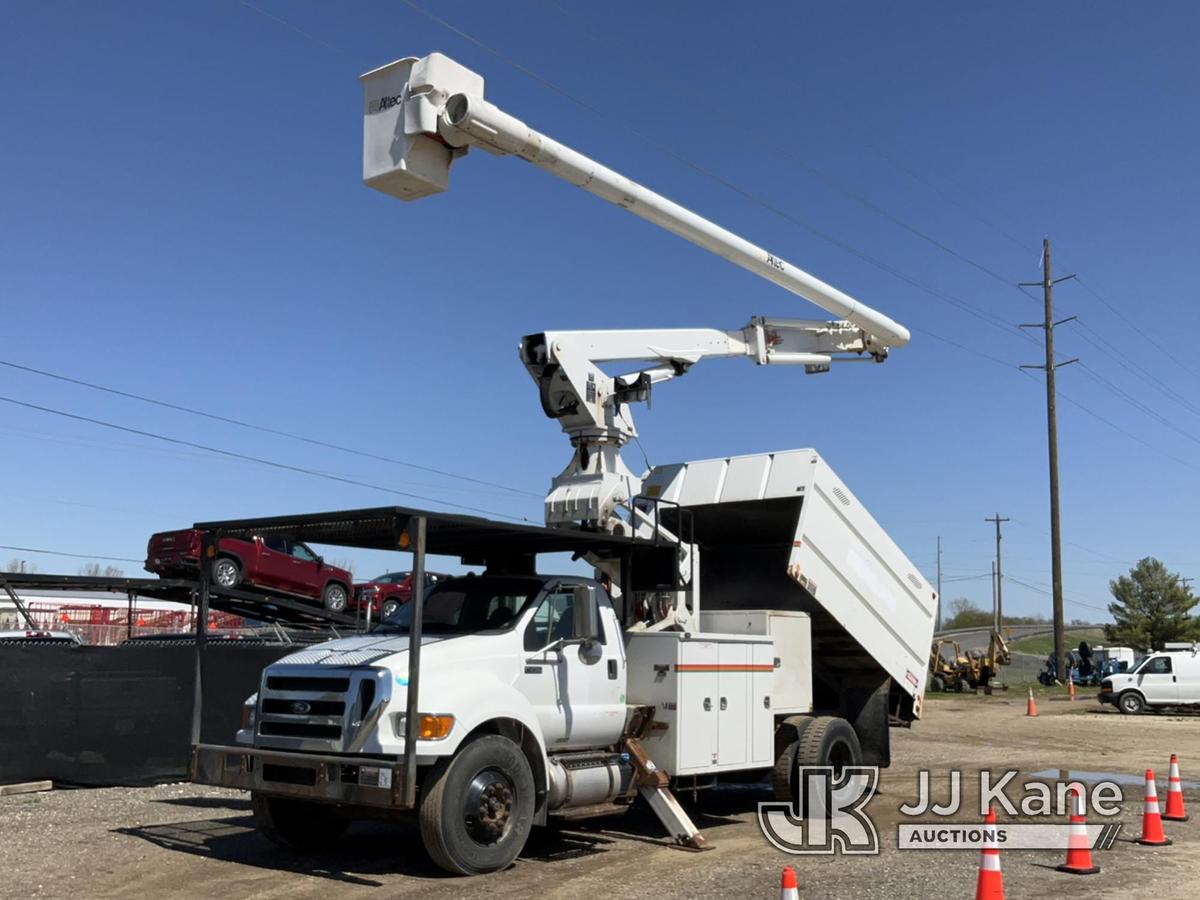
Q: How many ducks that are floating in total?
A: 0